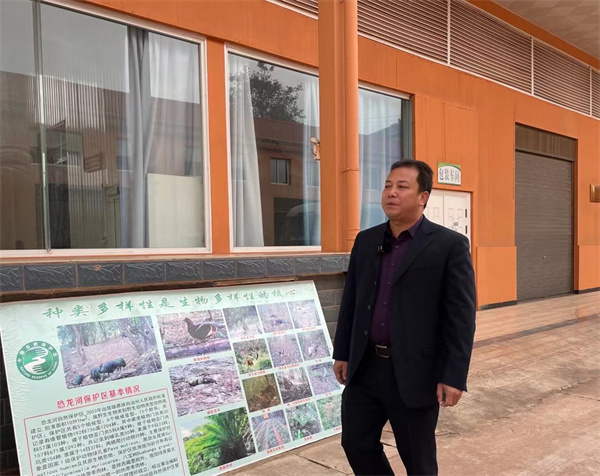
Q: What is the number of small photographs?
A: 12